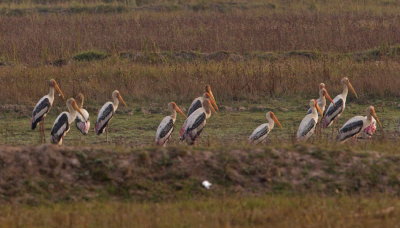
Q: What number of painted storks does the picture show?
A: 15